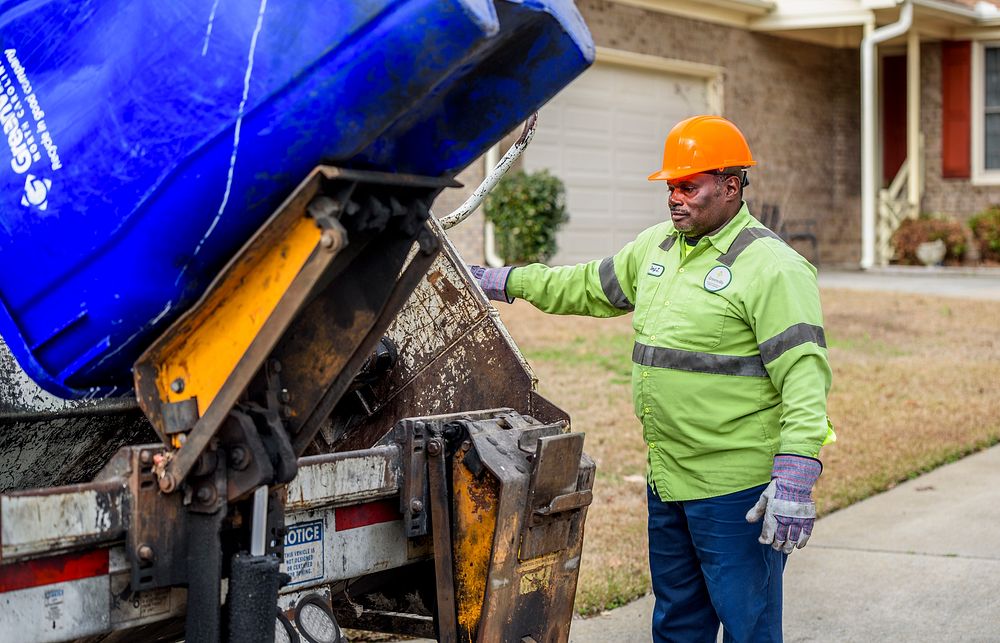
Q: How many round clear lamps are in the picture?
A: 2